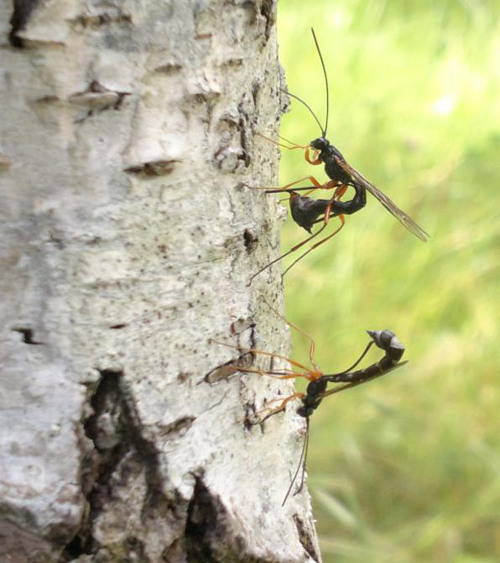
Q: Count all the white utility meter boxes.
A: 0